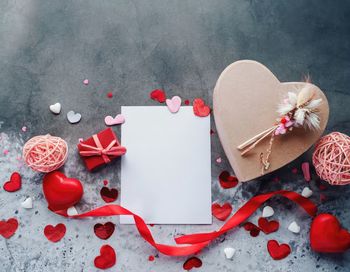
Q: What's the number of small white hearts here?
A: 8